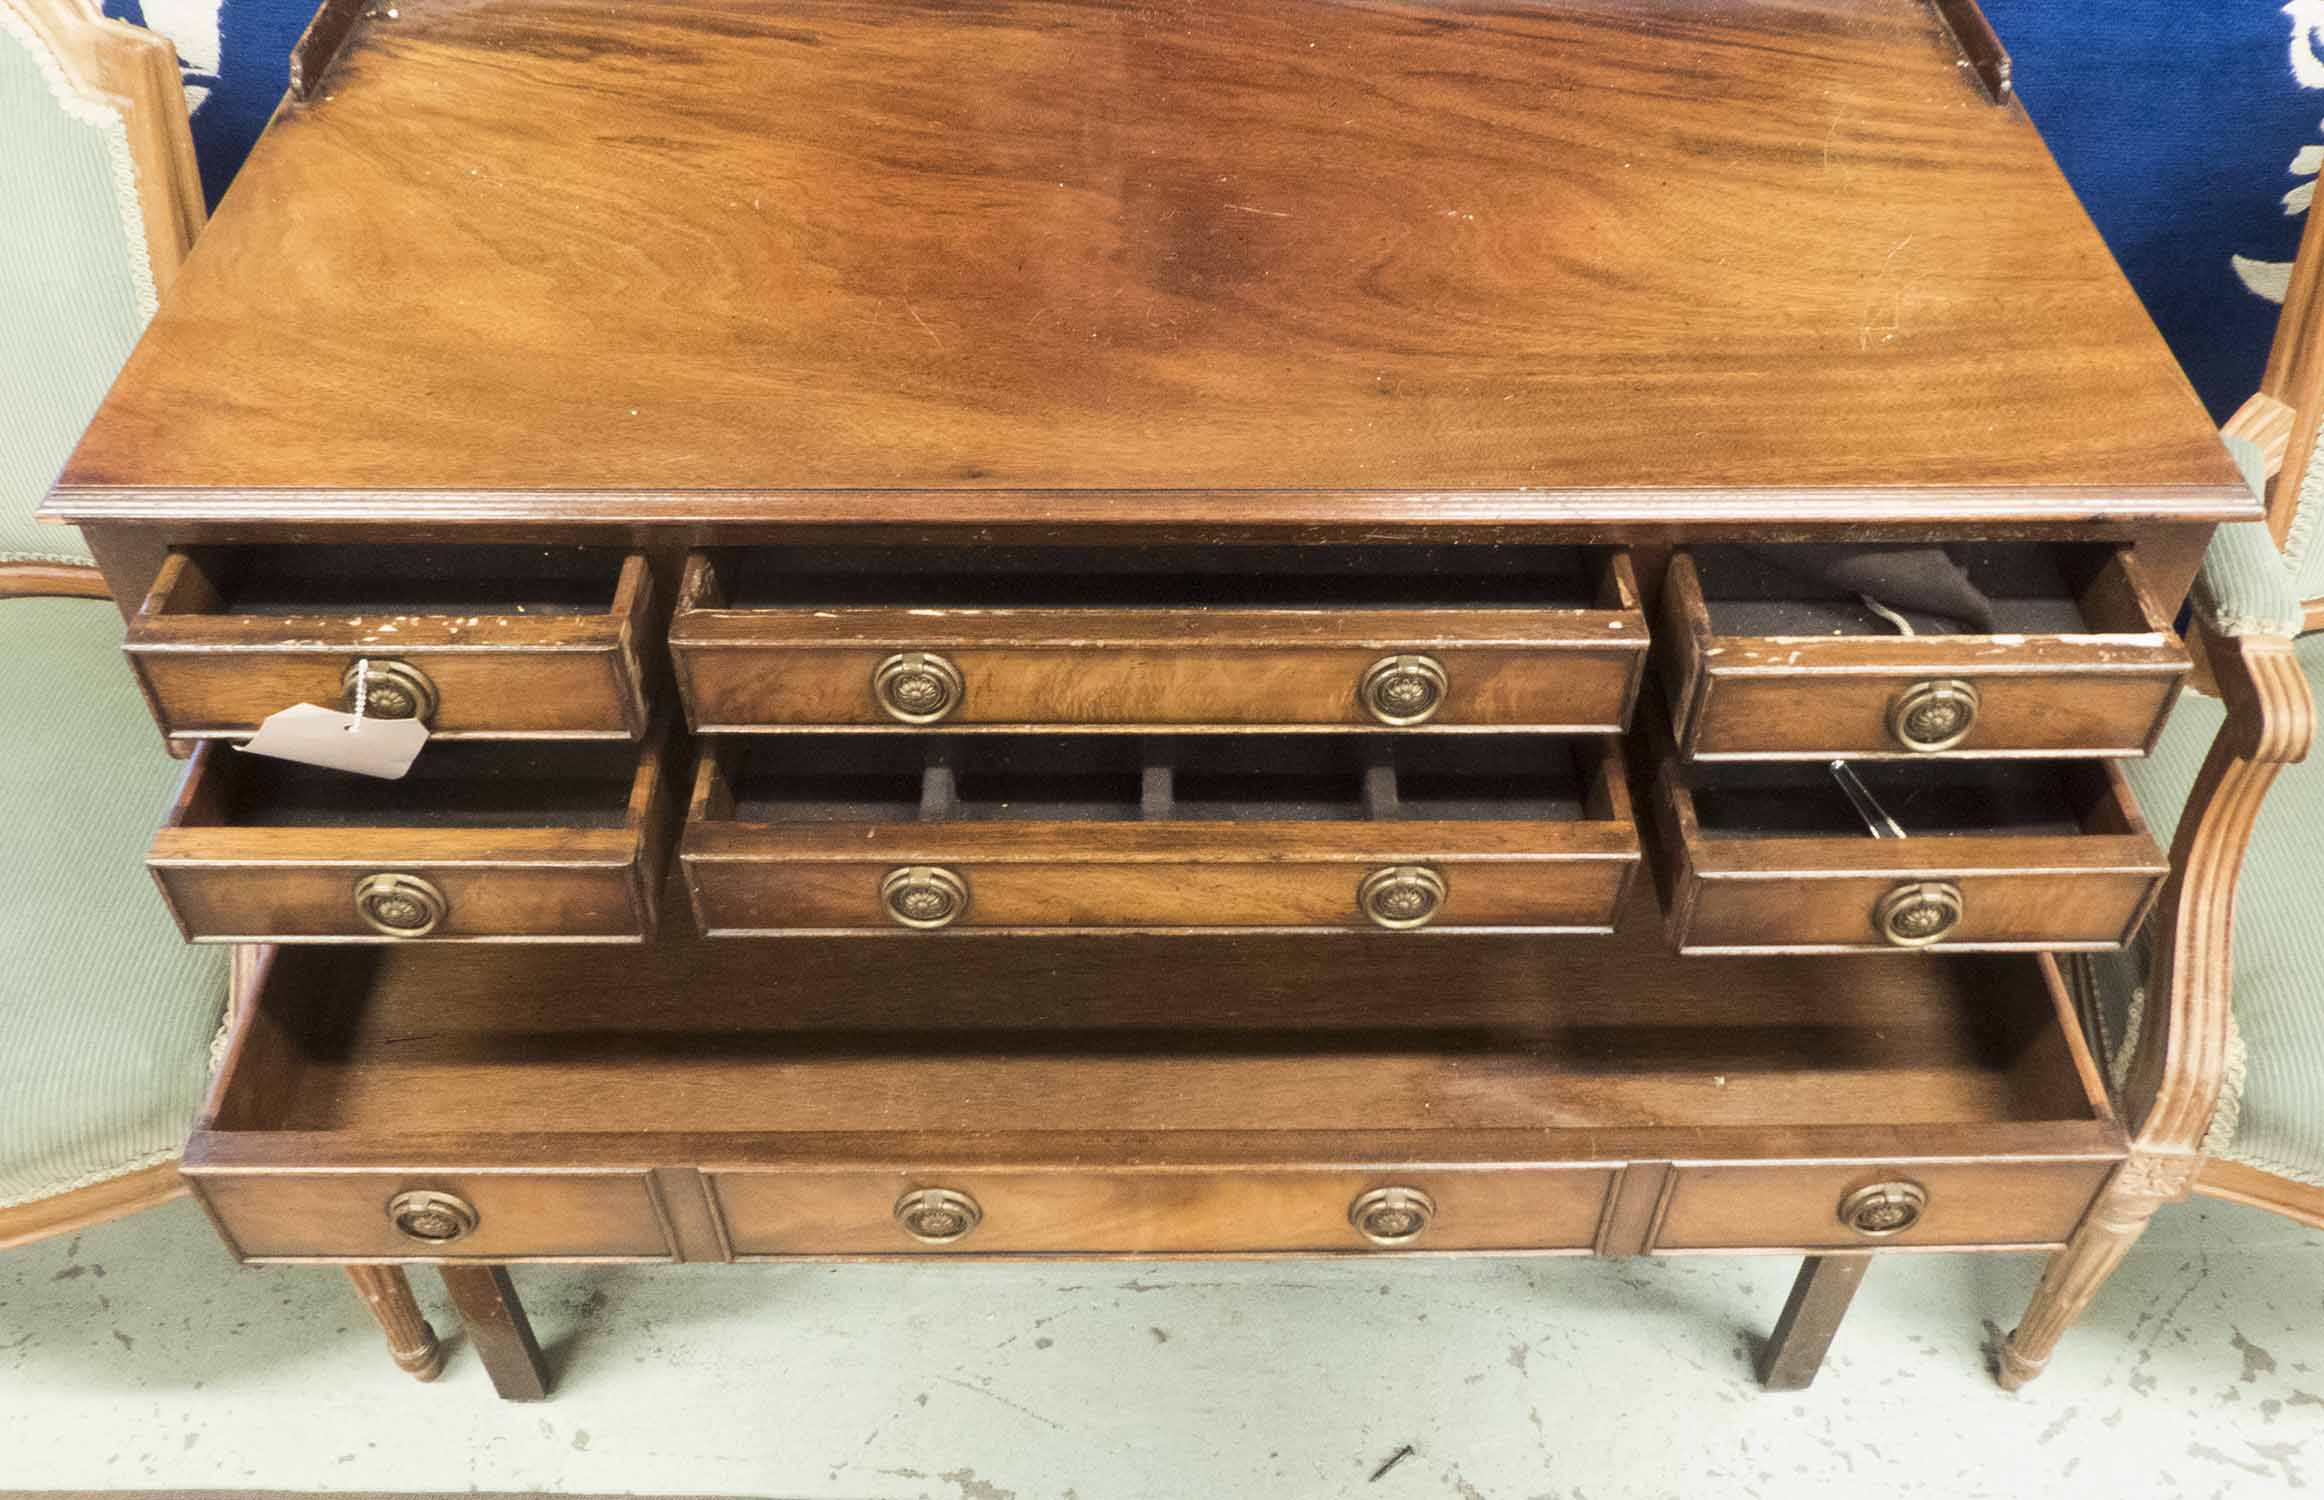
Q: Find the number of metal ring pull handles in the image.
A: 12